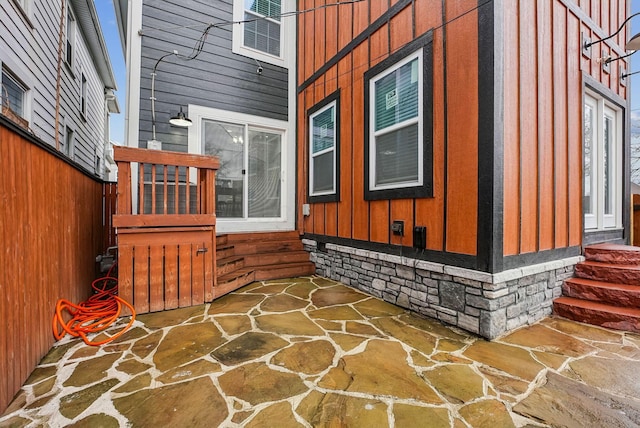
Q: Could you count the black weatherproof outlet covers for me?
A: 2